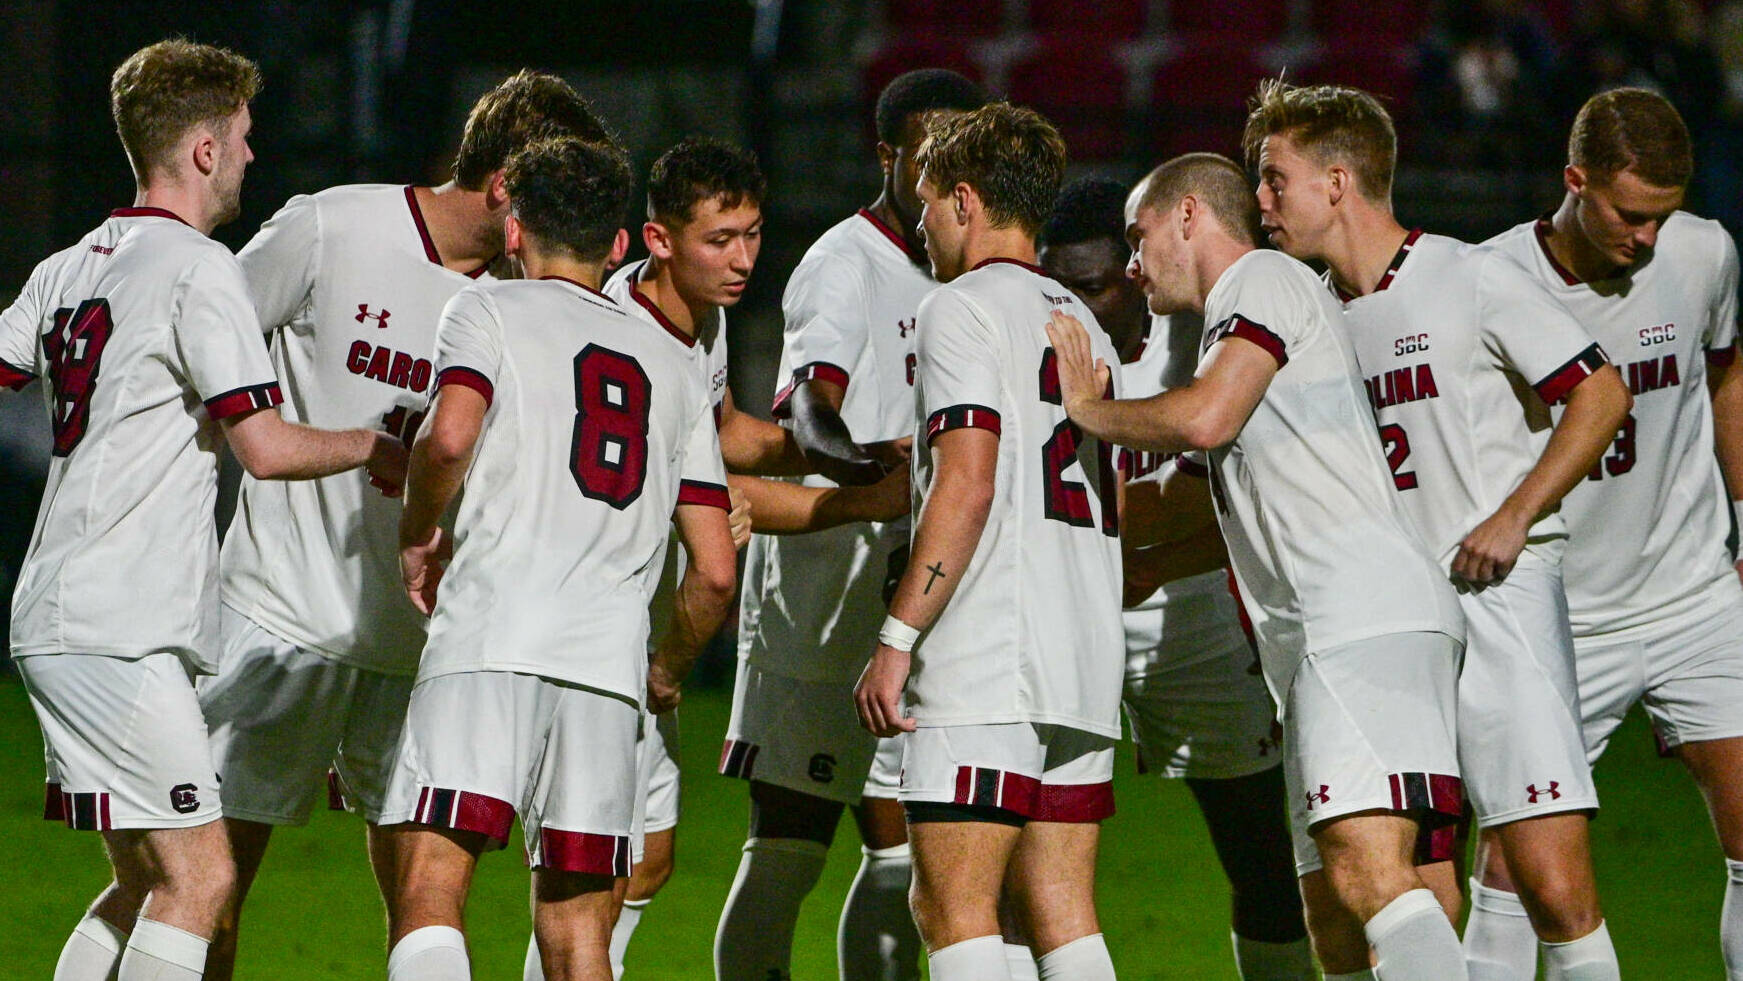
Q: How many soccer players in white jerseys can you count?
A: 10